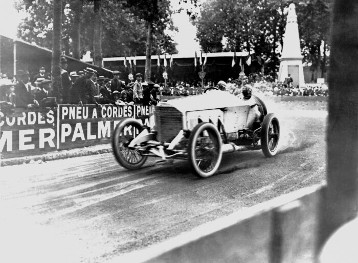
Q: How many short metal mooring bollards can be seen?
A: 0